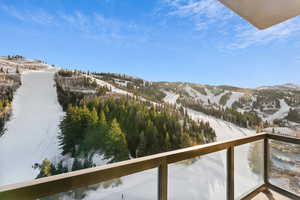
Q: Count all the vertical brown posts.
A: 3